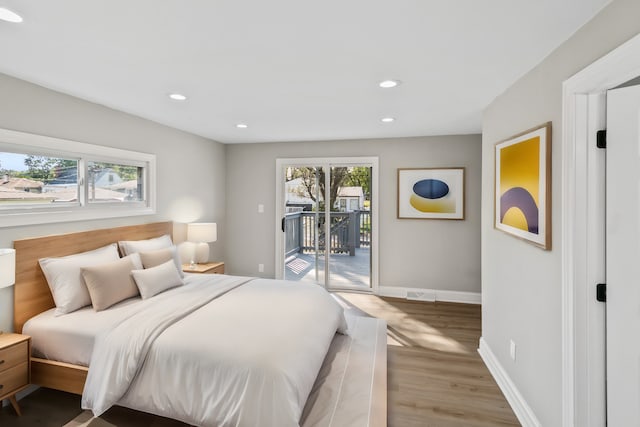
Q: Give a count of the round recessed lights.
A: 5